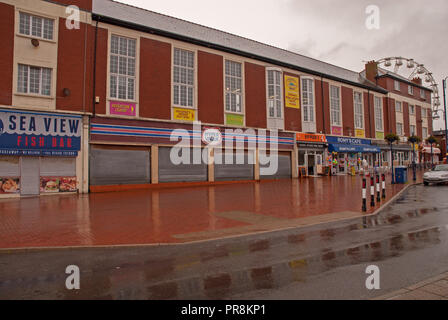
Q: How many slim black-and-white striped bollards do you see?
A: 4